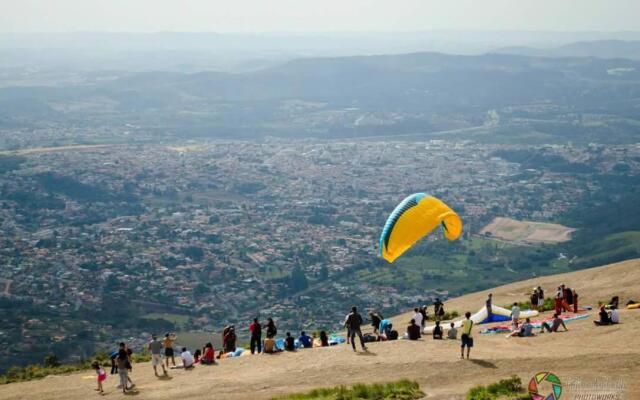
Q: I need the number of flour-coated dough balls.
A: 0